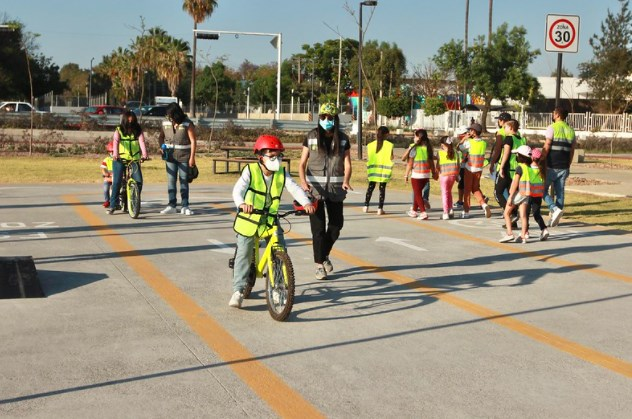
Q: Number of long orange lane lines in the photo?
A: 3